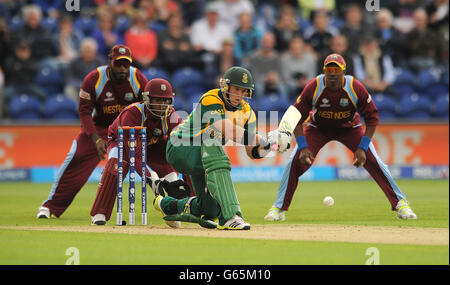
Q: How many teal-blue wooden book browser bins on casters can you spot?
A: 0